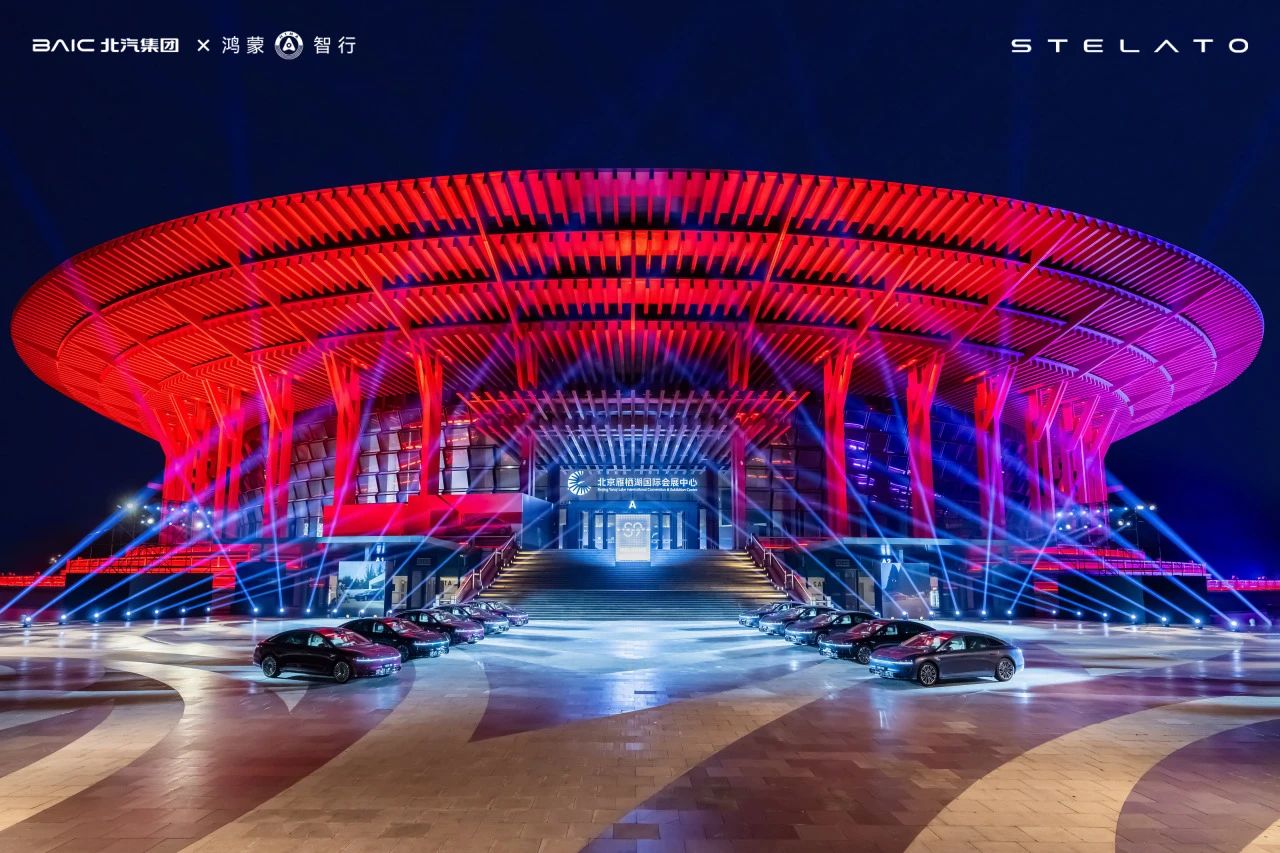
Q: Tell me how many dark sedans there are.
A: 10